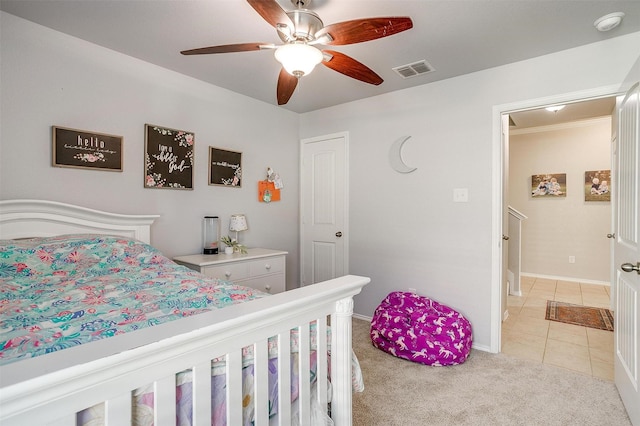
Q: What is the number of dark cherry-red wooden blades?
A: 5